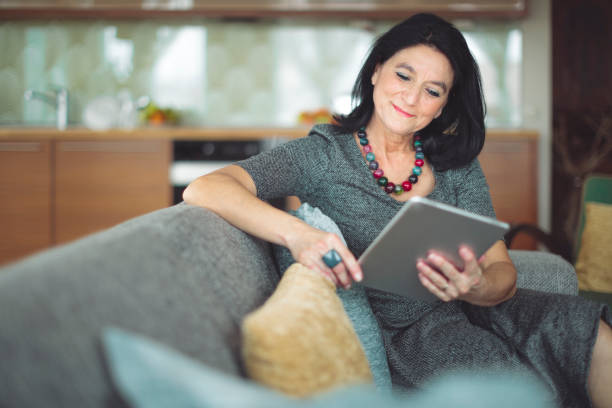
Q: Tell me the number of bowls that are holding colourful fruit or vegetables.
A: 2